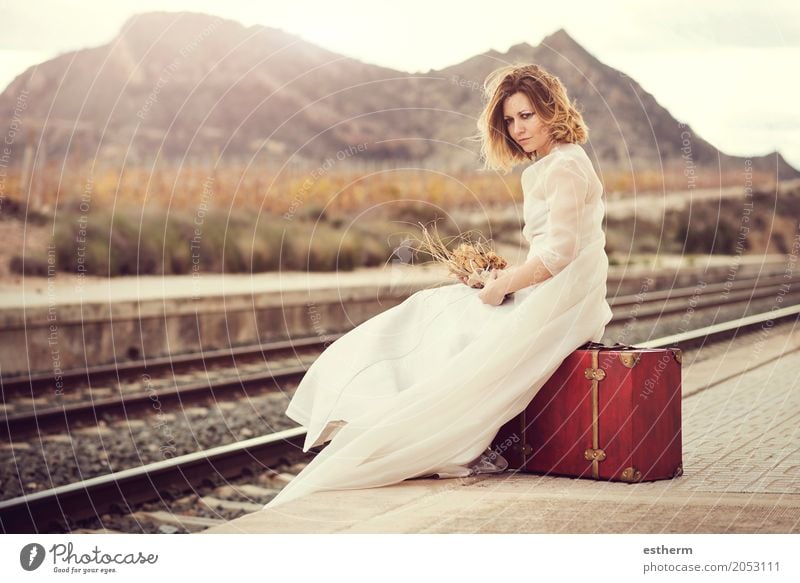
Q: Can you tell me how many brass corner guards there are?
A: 4